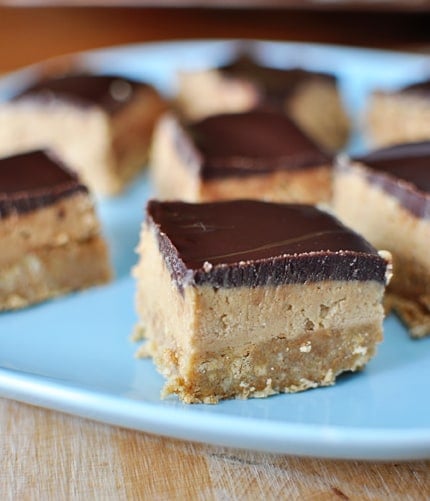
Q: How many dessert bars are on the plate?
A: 7